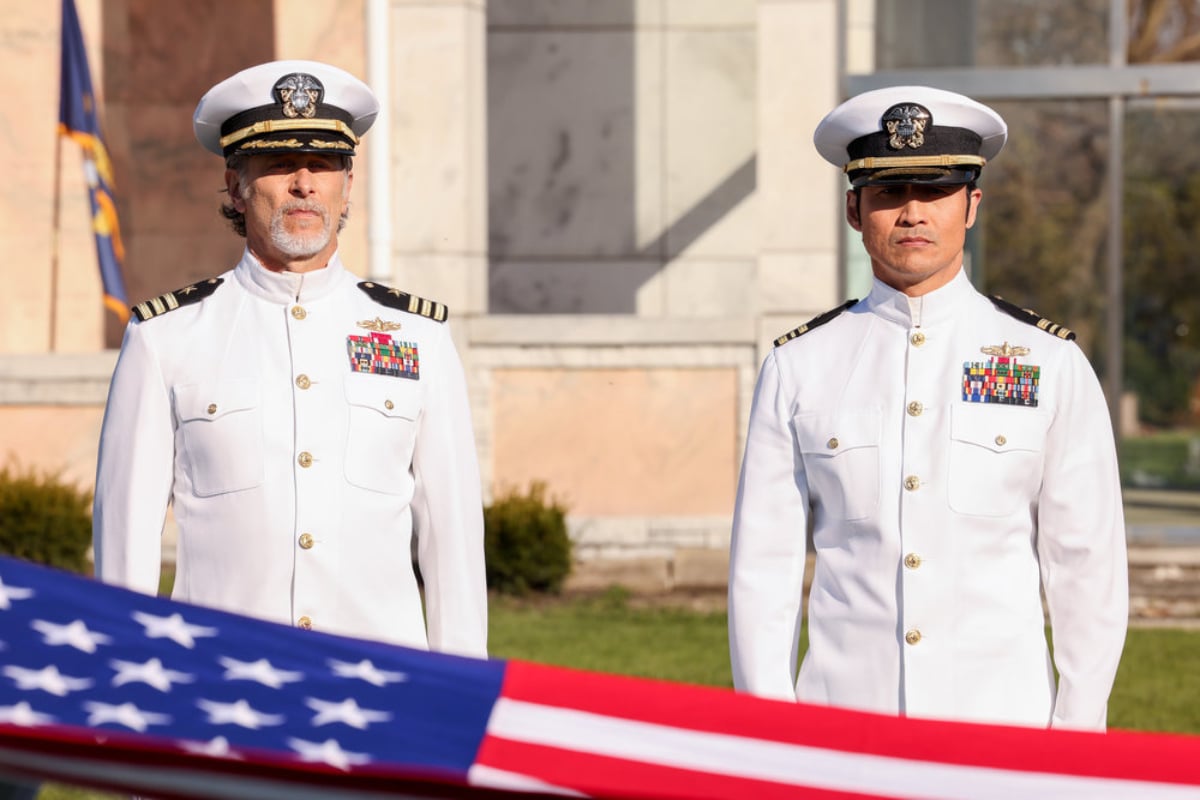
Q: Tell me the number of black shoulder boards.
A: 4